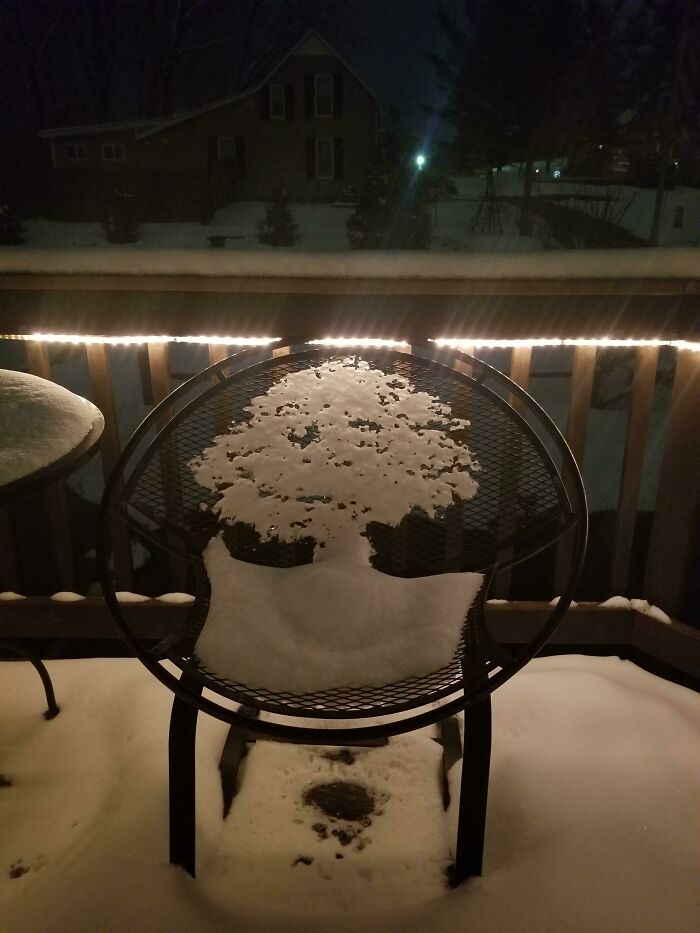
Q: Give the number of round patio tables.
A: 1